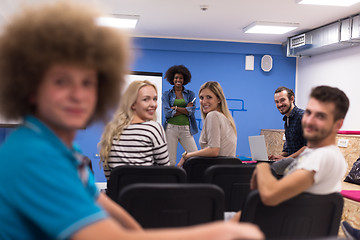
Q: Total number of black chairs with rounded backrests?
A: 5